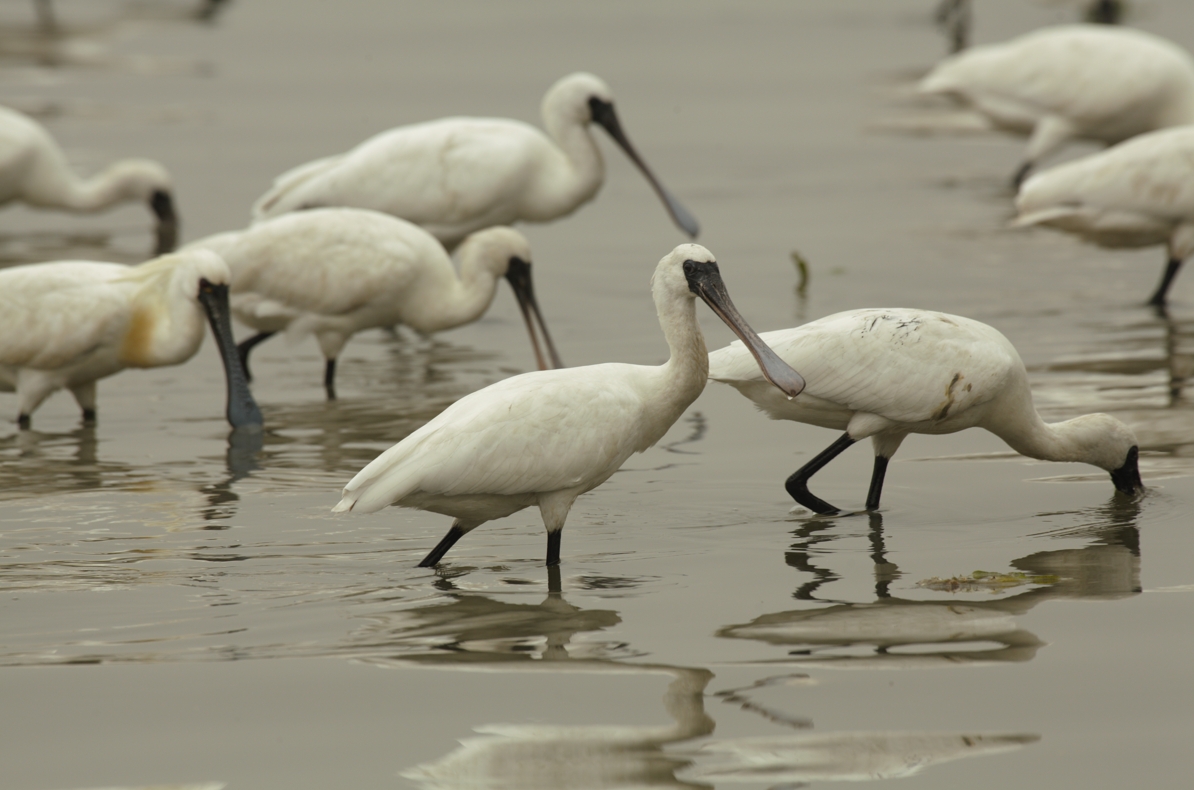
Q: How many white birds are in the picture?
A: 8